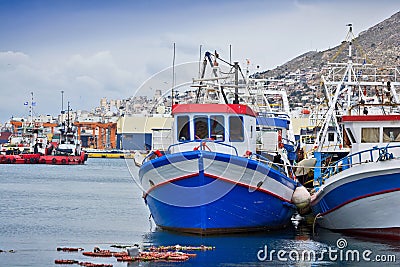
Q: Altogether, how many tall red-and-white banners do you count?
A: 0